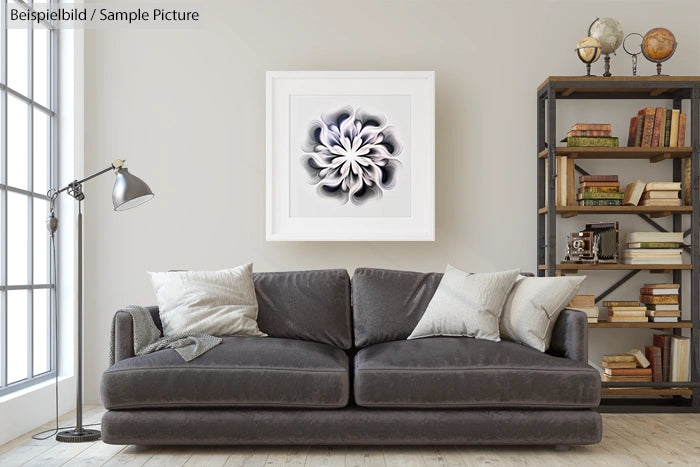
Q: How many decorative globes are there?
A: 3